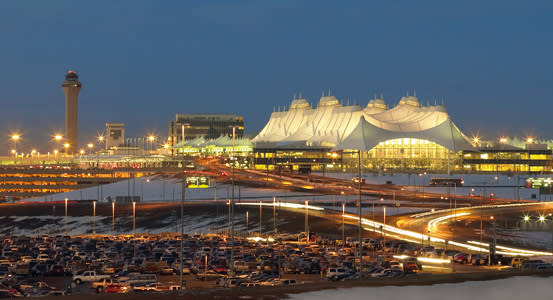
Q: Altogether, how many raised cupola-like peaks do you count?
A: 4